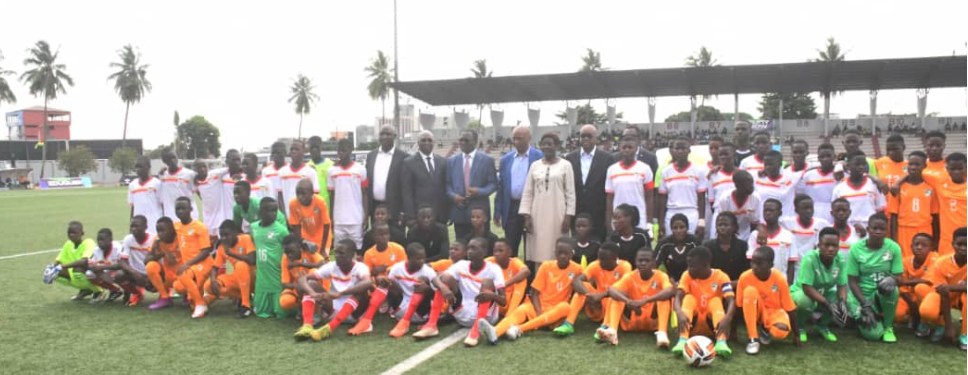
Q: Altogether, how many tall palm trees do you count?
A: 9